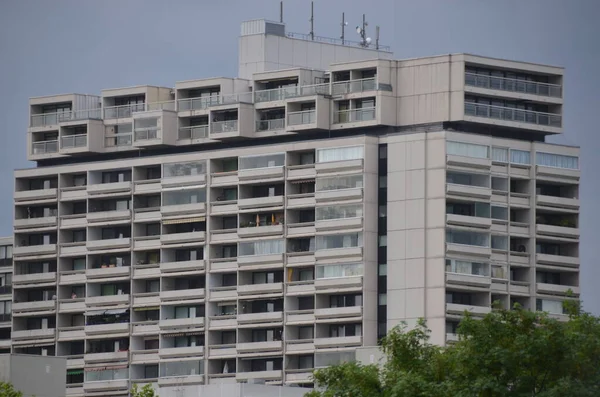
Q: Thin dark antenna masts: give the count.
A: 5